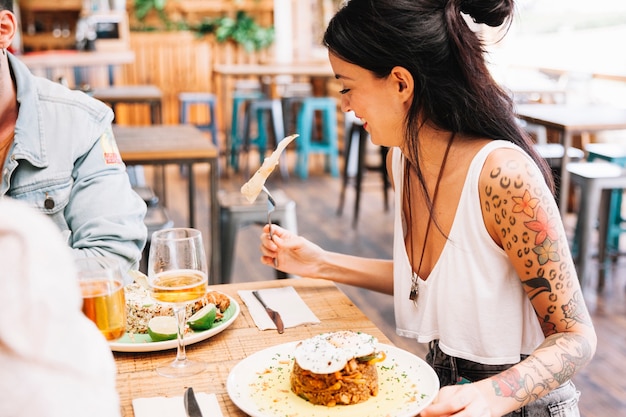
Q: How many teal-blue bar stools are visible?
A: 3